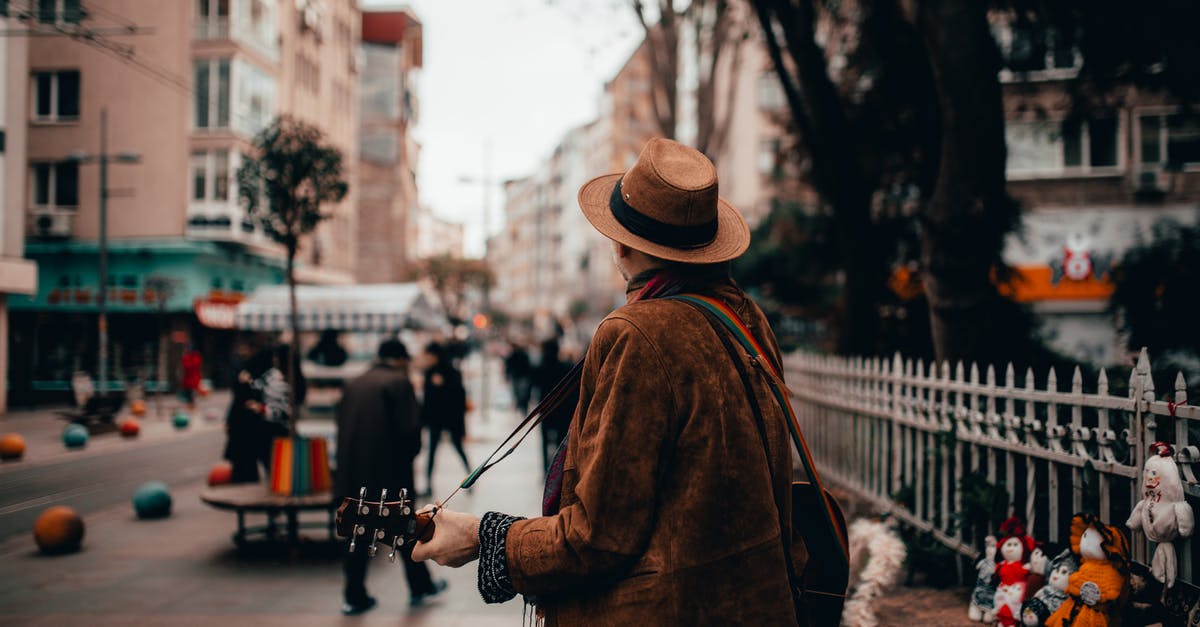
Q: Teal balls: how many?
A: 3